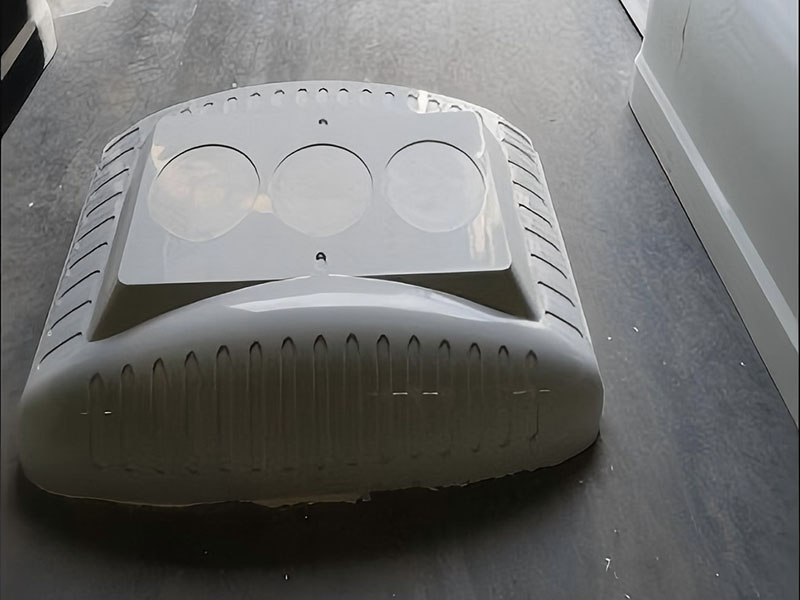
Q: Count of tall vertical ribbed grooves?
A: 15